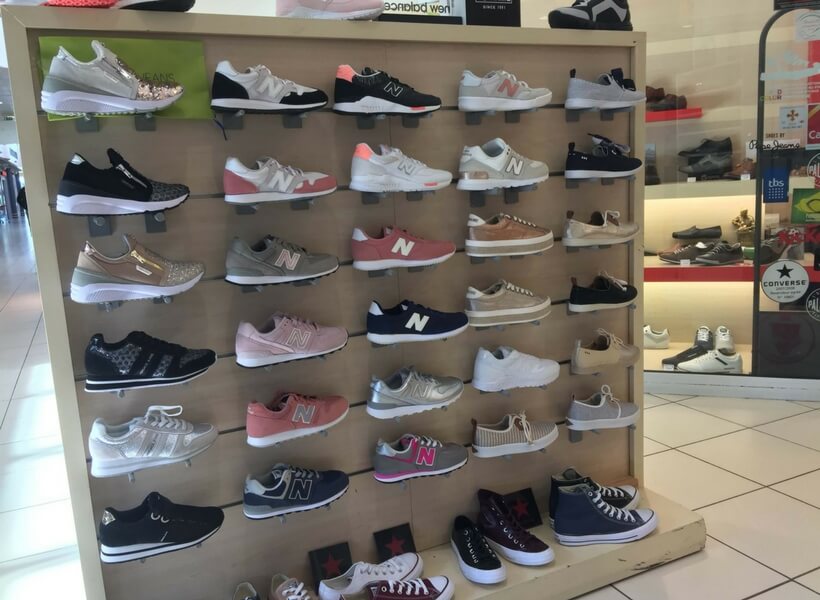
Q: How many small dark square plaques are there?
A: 3